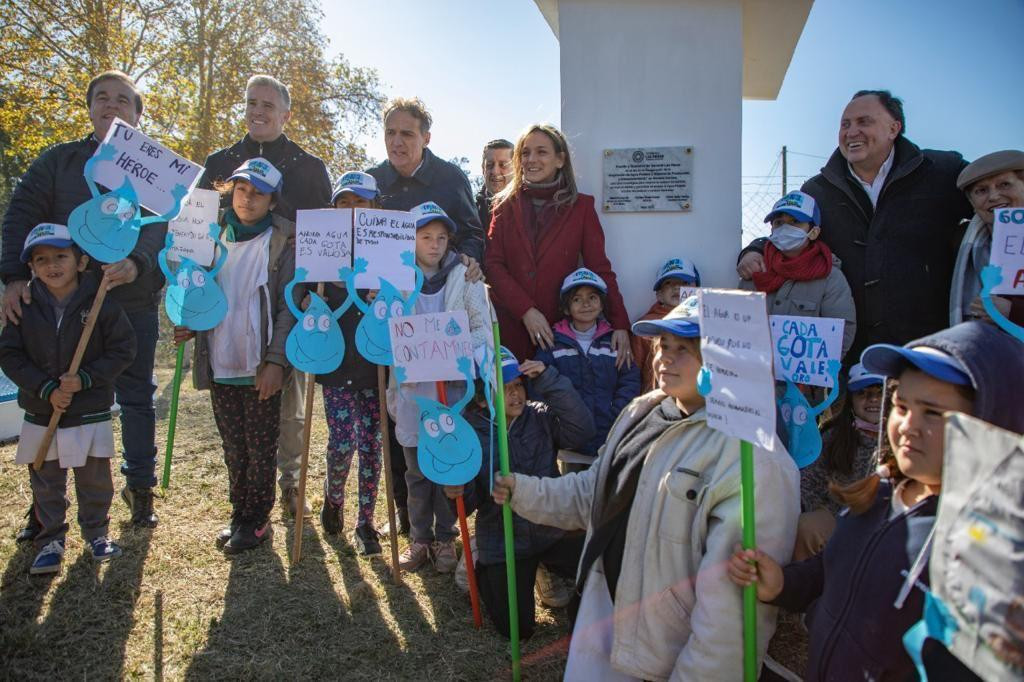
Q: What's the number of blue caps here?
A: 11